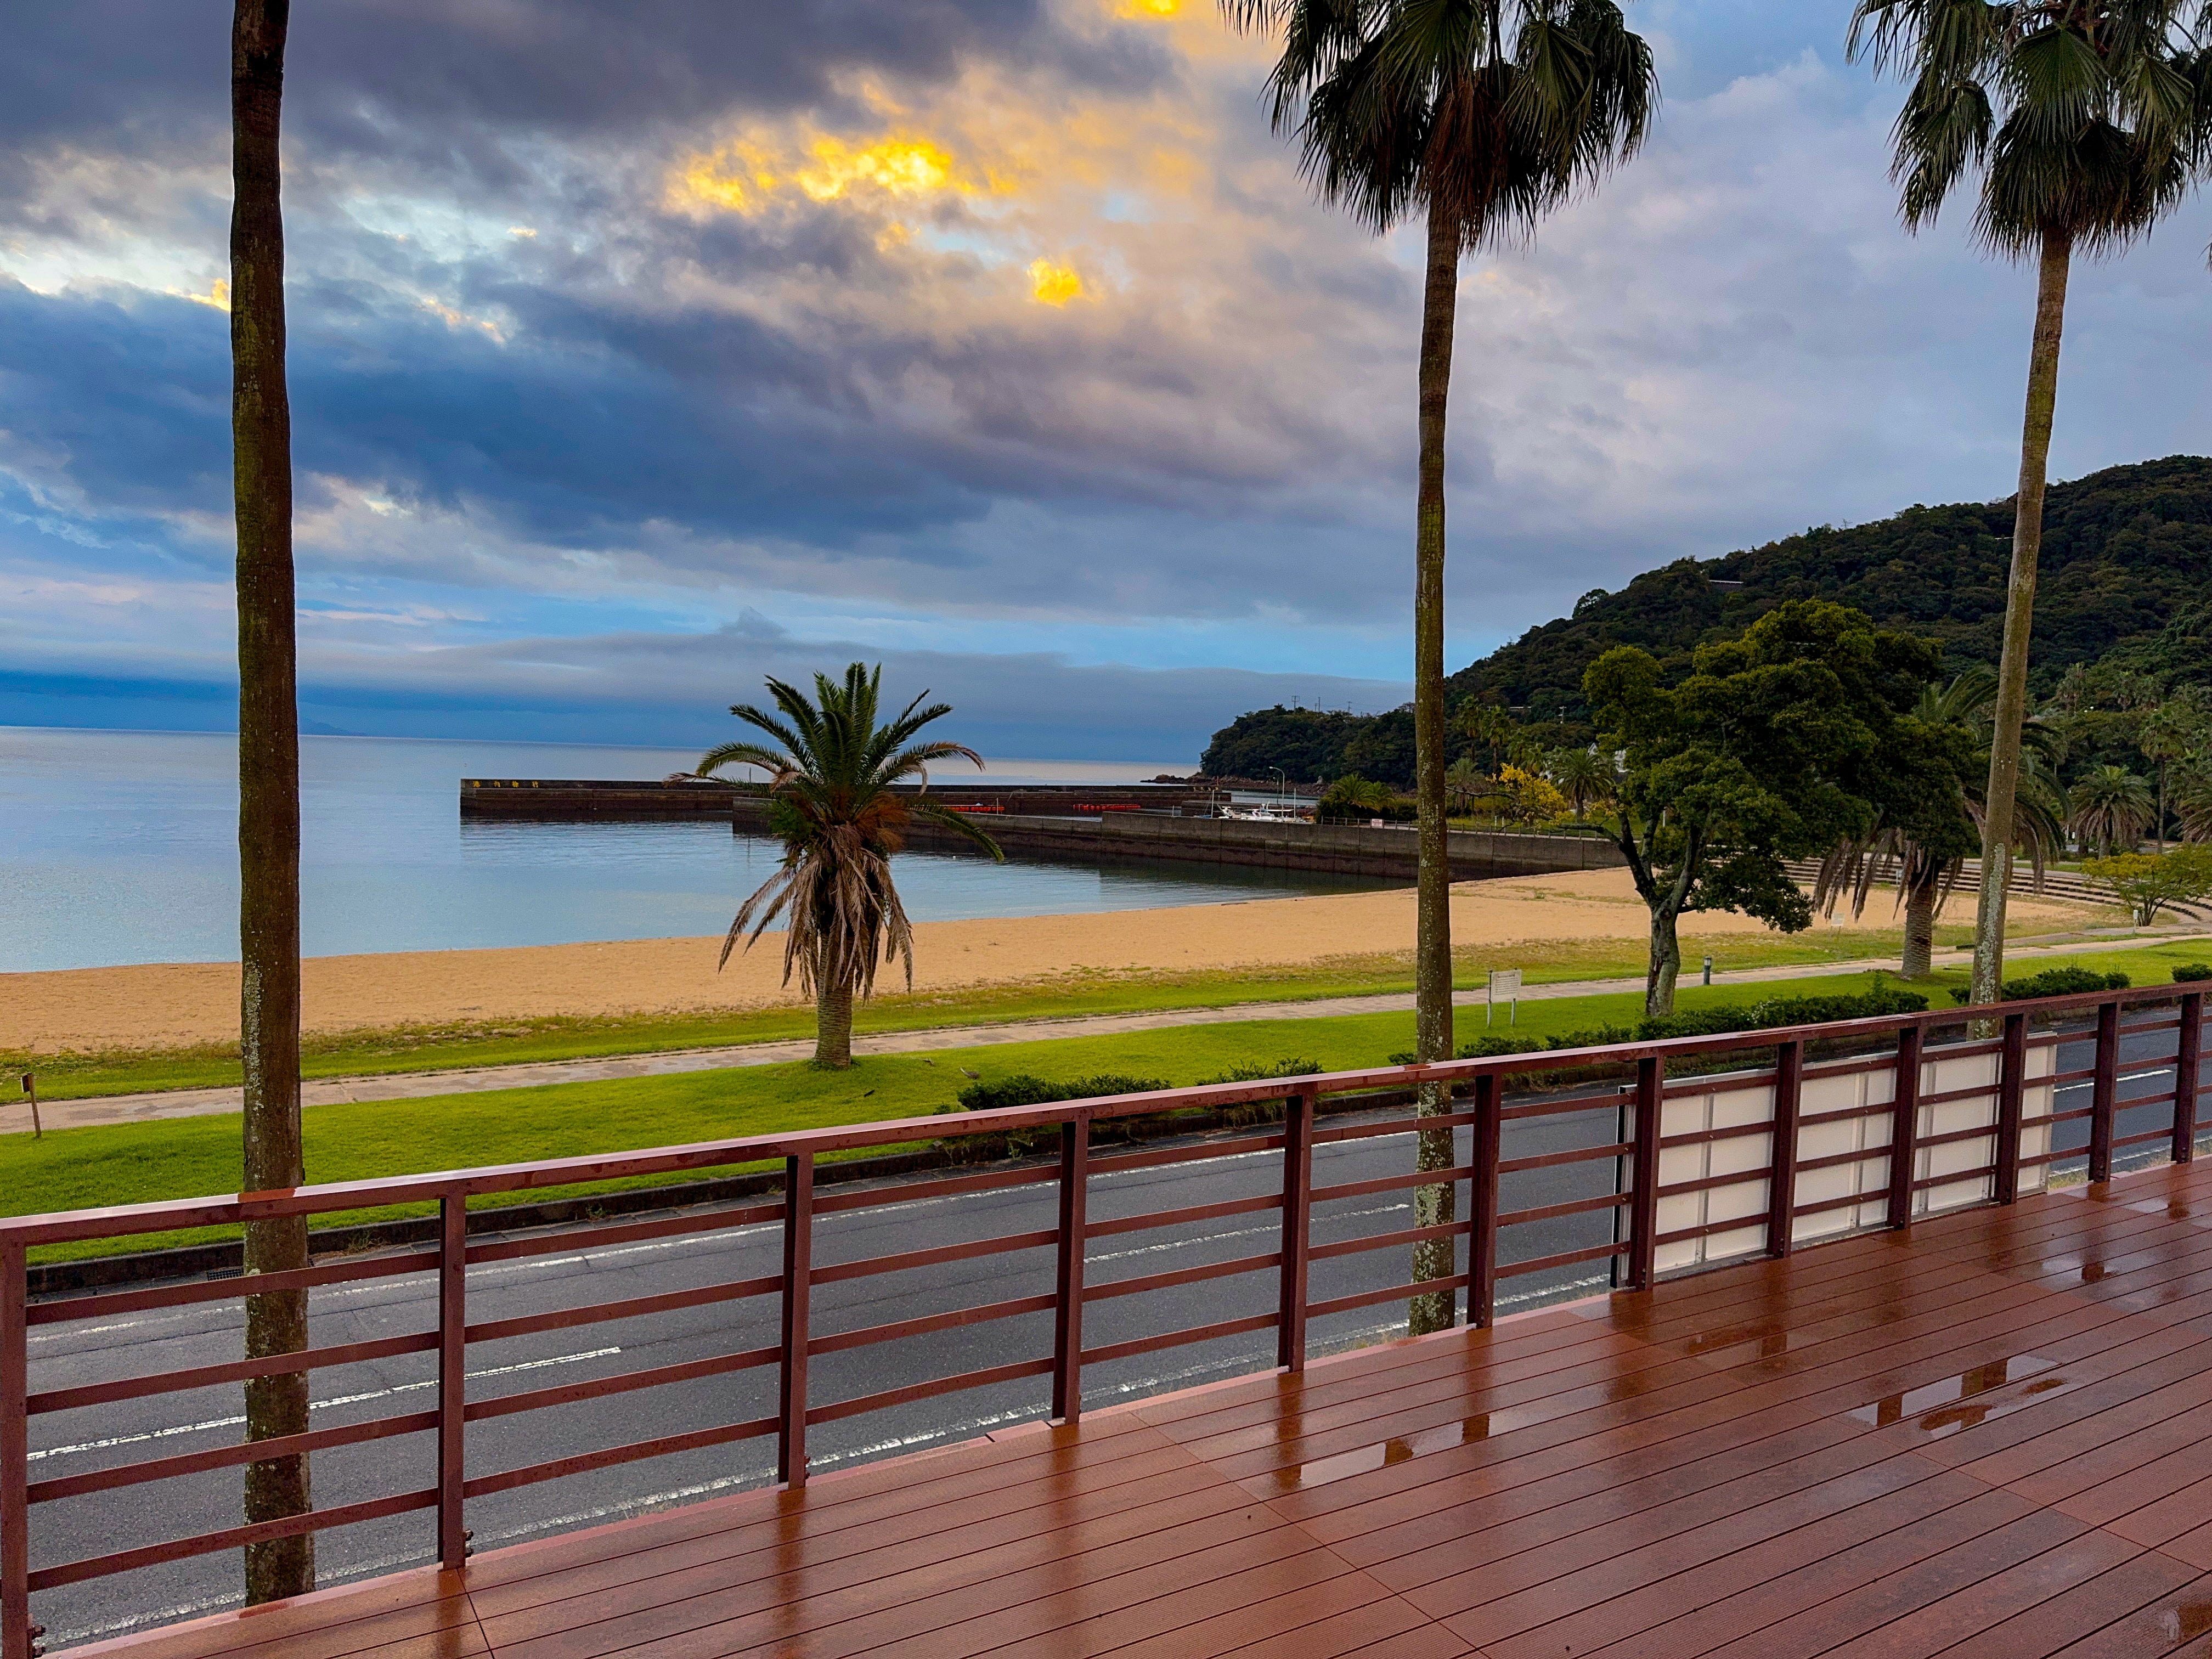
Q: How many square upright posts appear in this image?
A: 12